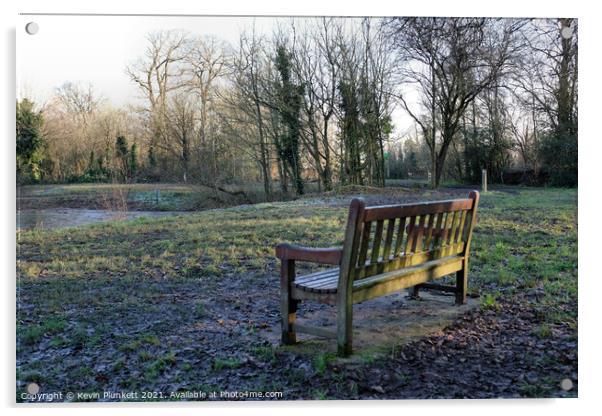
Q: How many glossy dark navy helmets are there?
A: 0